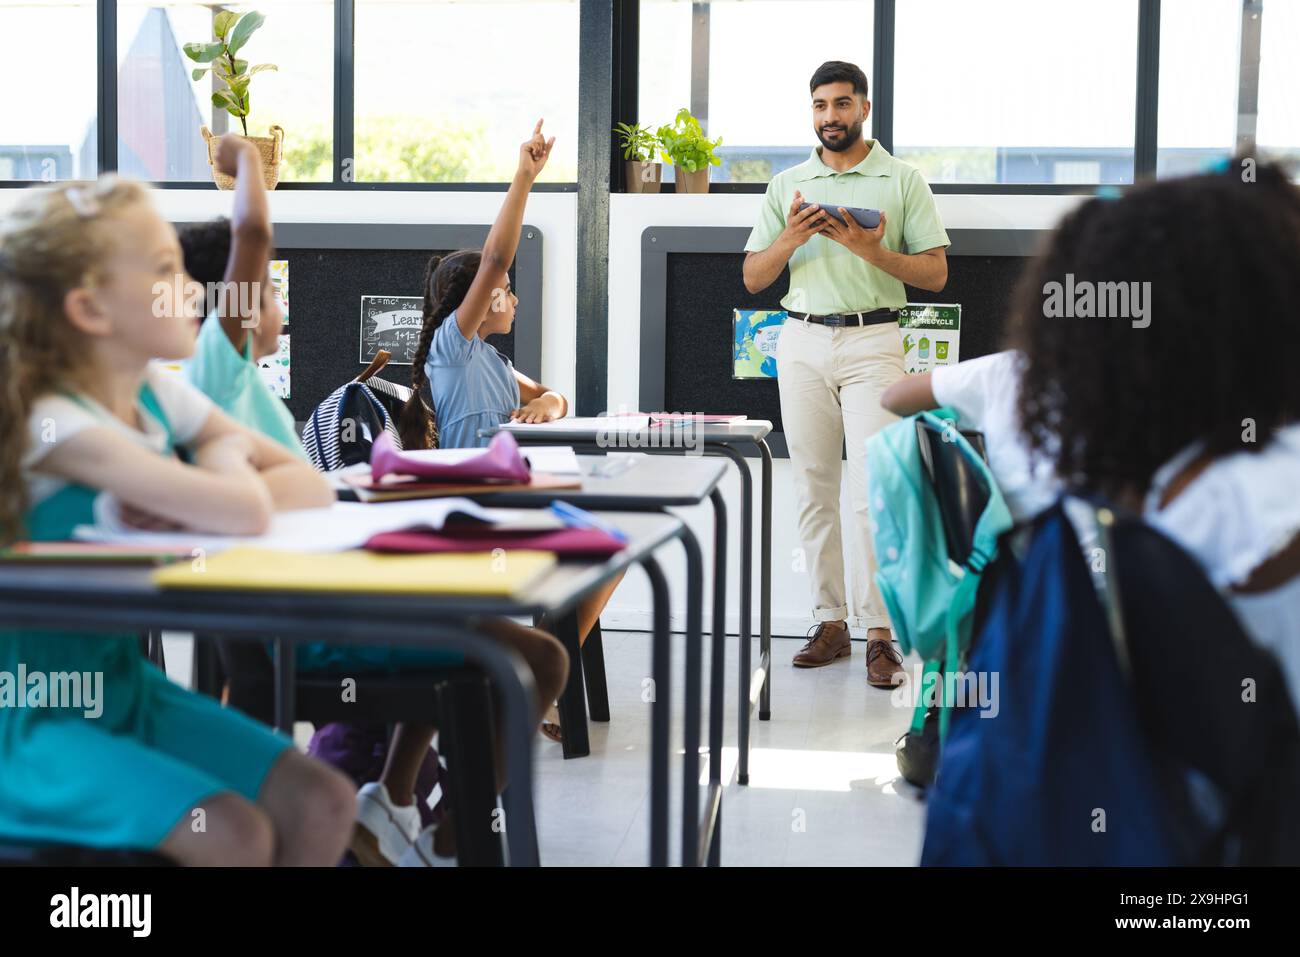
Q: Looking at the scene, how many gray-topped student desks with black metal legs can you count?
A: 3